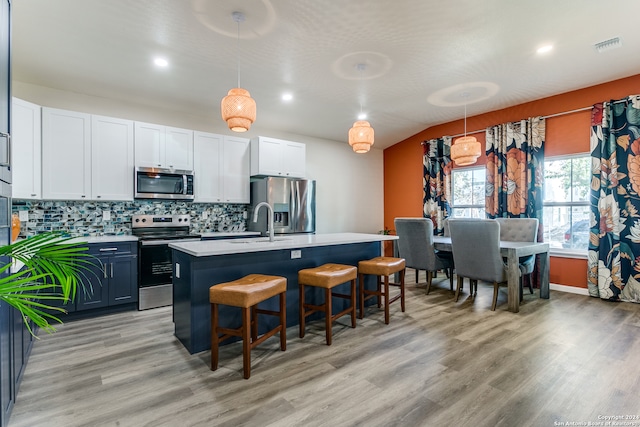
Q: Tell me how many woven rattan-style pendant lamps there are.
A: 3